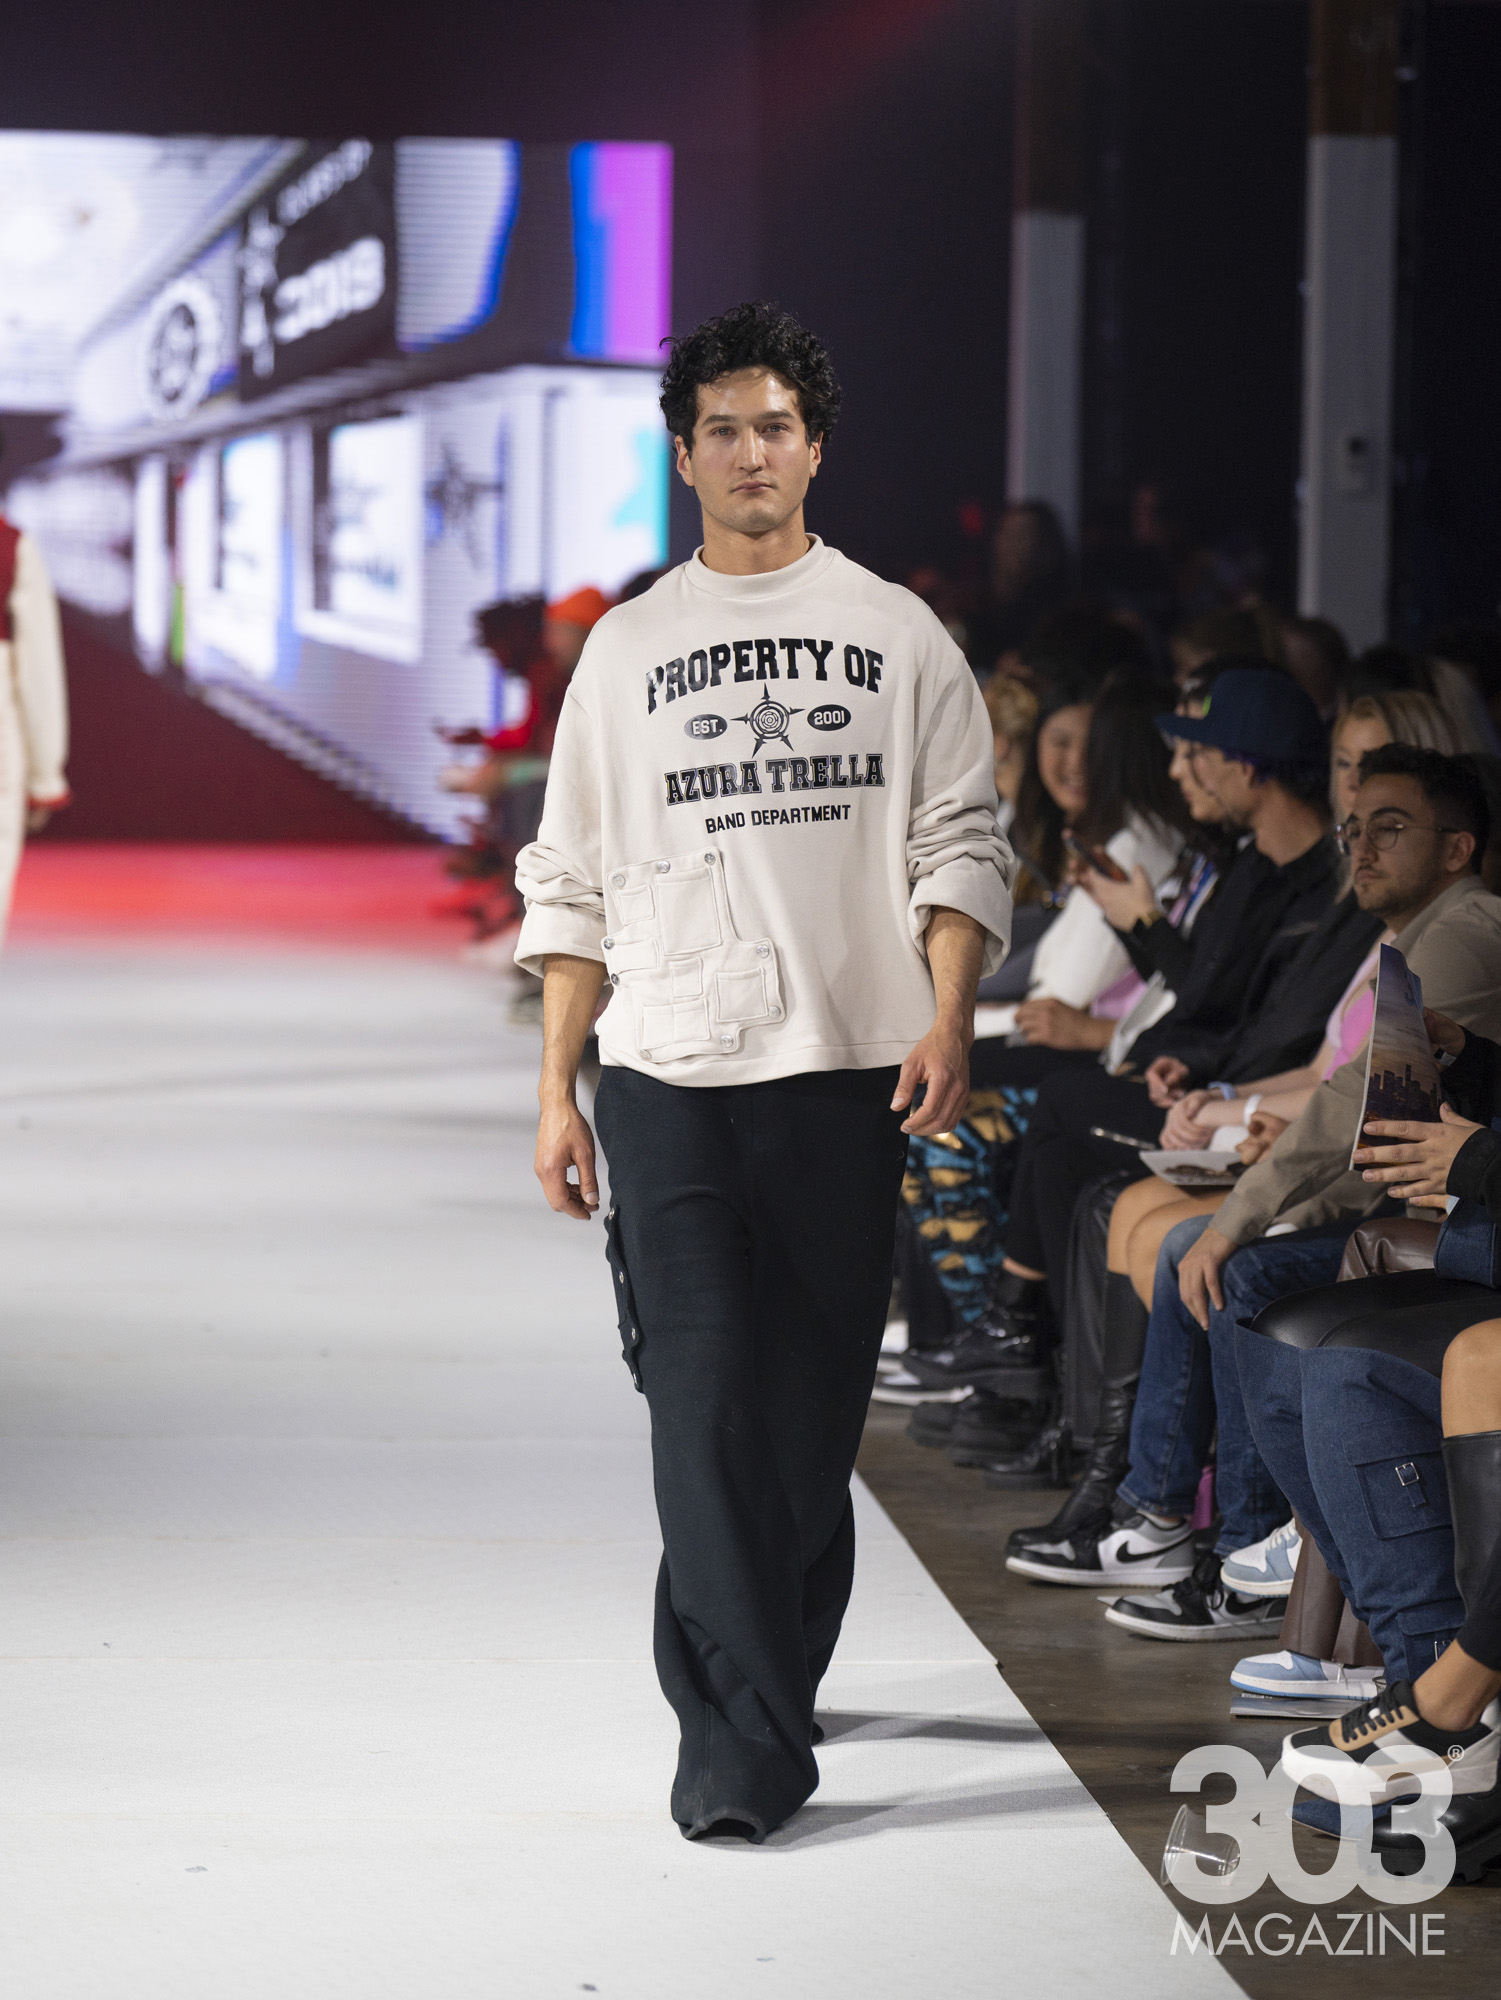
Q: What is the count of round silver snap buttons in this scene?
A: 13